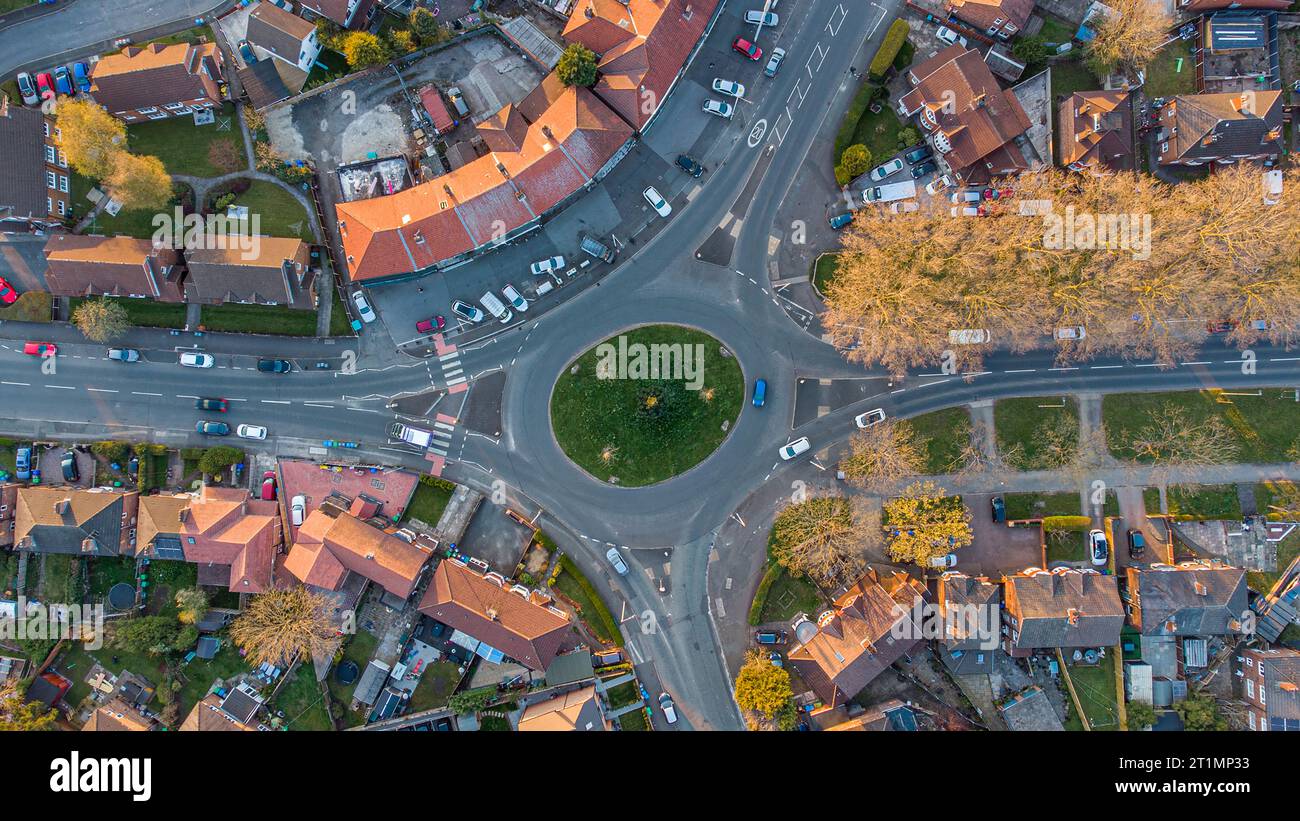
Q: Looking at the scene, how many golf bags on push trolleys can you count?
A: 0